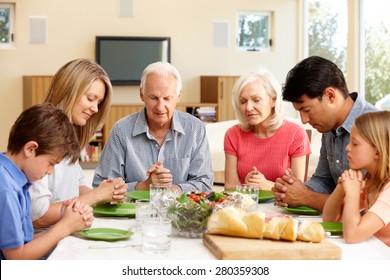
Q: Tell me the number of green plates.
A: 6